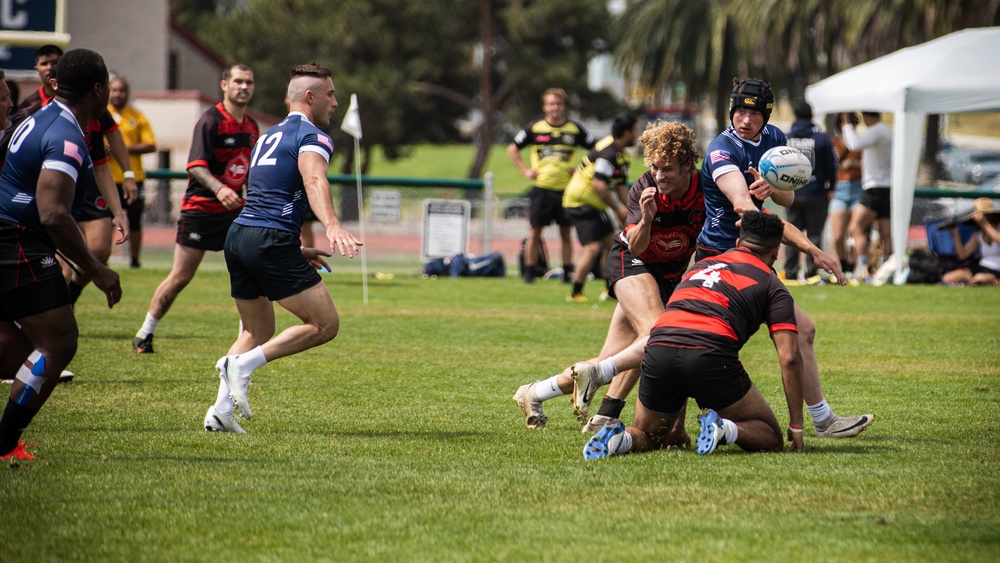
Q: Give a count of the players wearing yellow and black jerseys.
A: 2